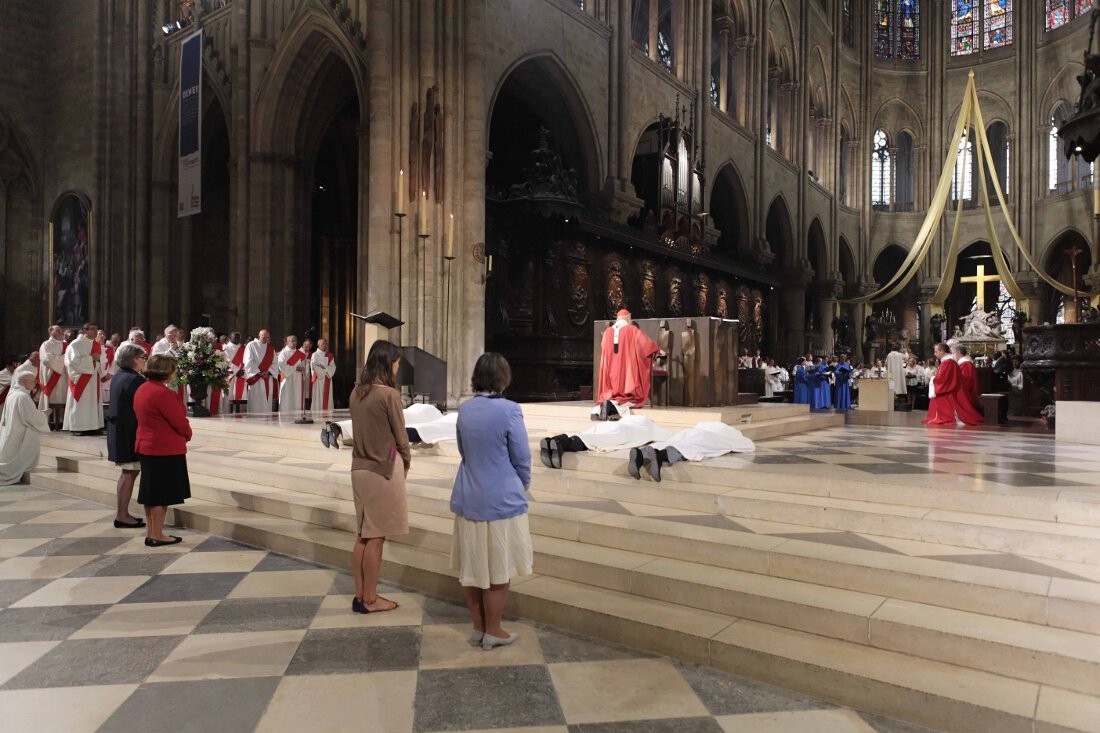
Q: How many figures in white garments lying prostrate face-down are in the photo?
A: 4